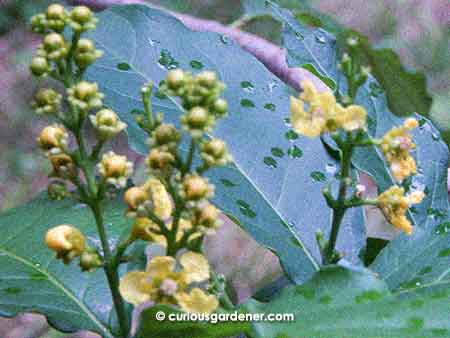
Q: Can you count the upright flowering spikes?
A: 3